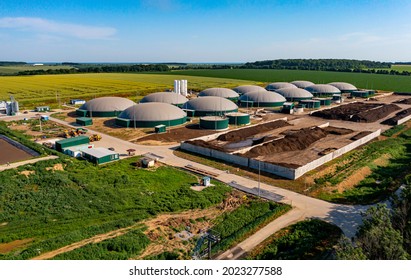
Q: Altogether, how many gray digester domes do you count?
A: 12